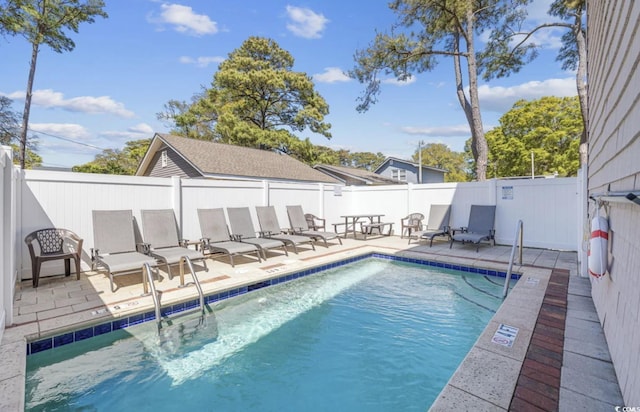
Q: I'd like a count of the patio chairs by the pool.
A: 11